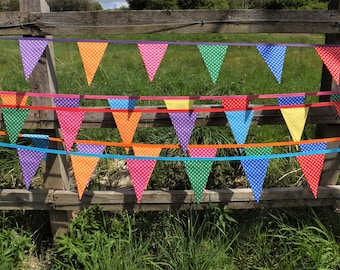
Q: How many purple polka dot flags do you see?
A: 5